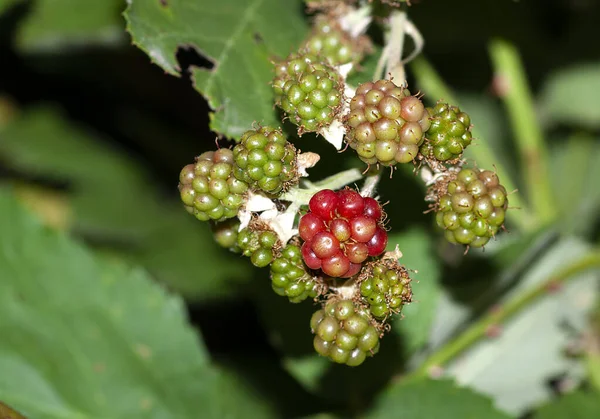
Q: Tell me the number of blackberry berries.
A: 12